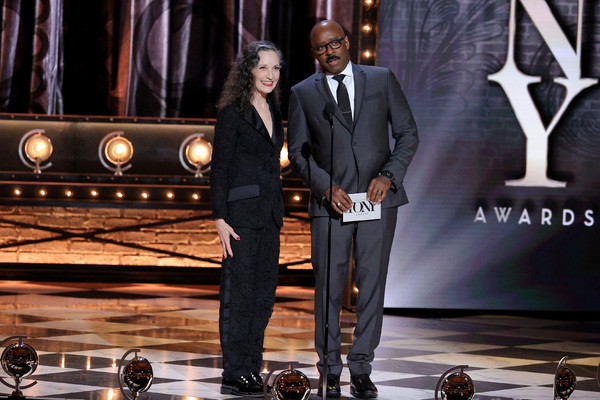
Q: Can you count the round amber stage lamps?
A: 4